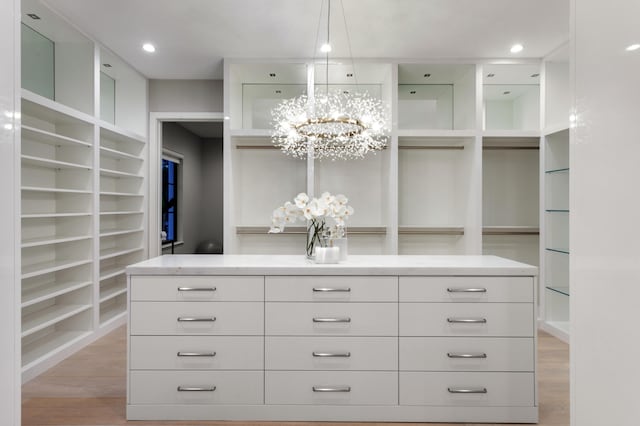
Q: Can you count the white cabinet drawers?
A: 12